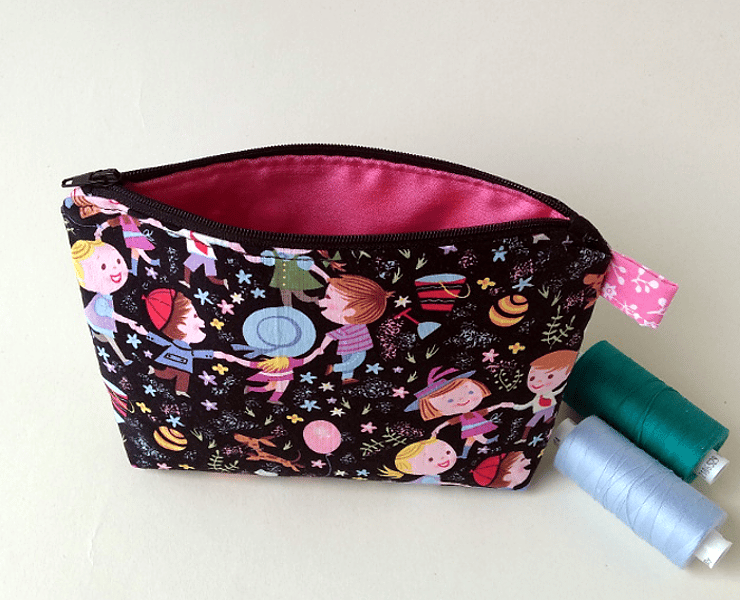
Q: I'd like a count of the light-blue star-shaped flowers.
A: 14